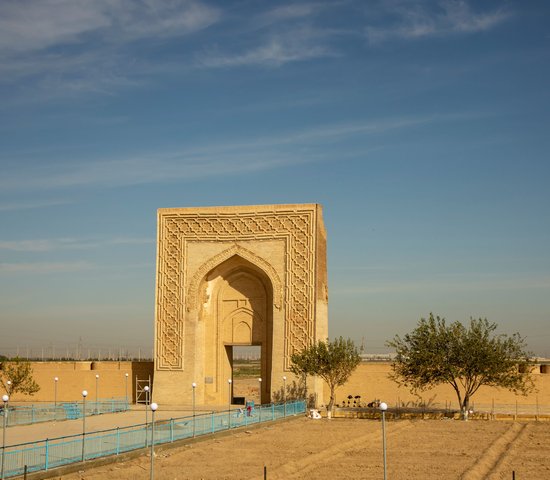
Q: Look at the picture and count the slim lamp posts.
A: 13